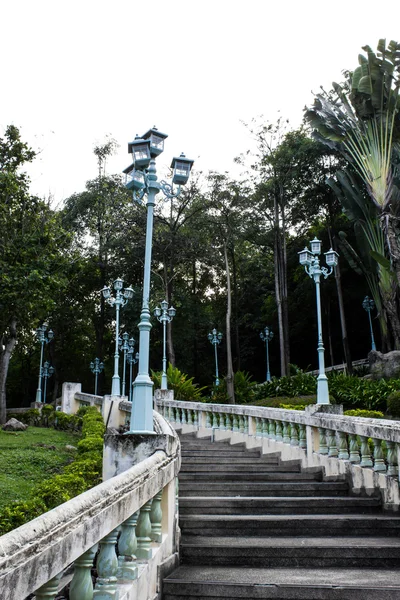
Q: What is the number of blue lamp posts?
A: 12